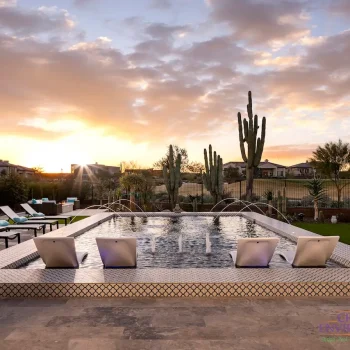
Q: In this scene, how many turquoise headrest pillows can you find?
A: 3